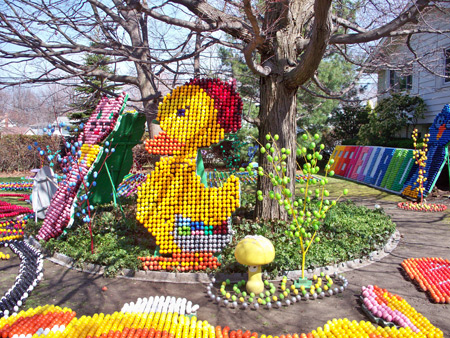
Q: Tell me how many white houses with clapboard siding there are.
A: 1